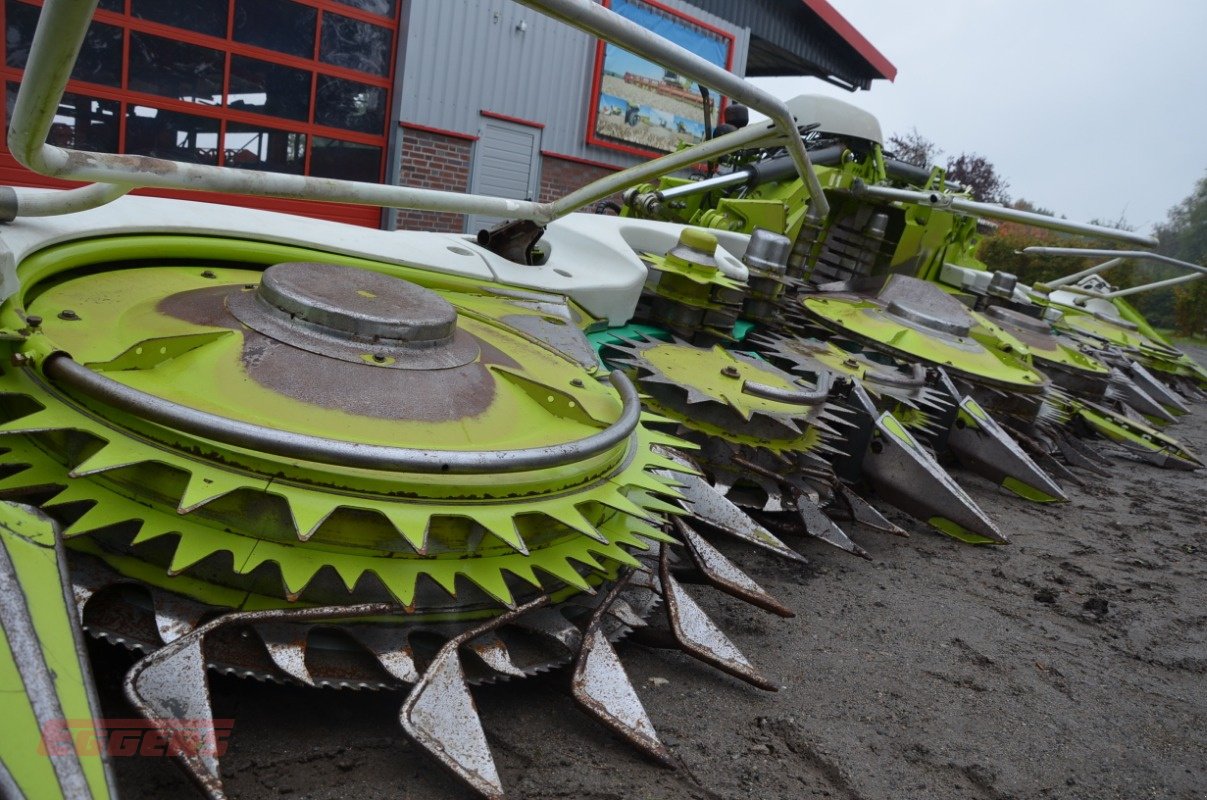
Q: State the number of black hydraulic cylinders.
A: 2